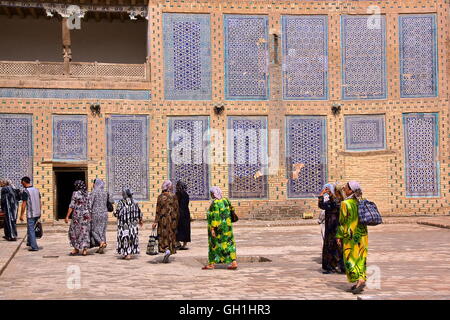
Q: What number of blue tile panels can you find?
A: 13